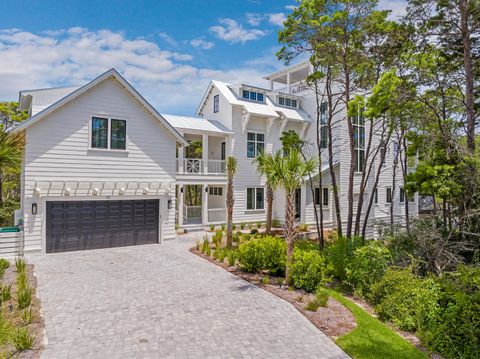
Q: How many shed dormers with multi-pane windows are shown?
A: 2